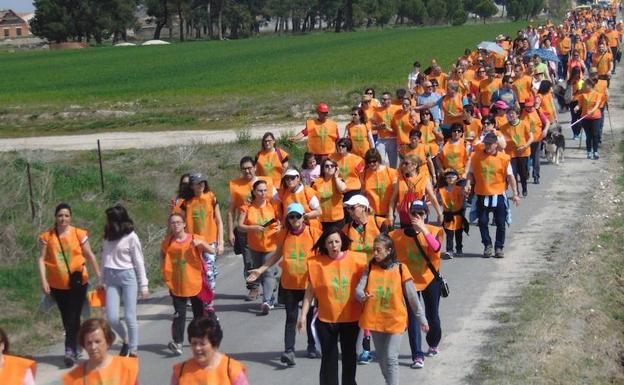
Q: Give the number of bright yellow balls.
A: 0